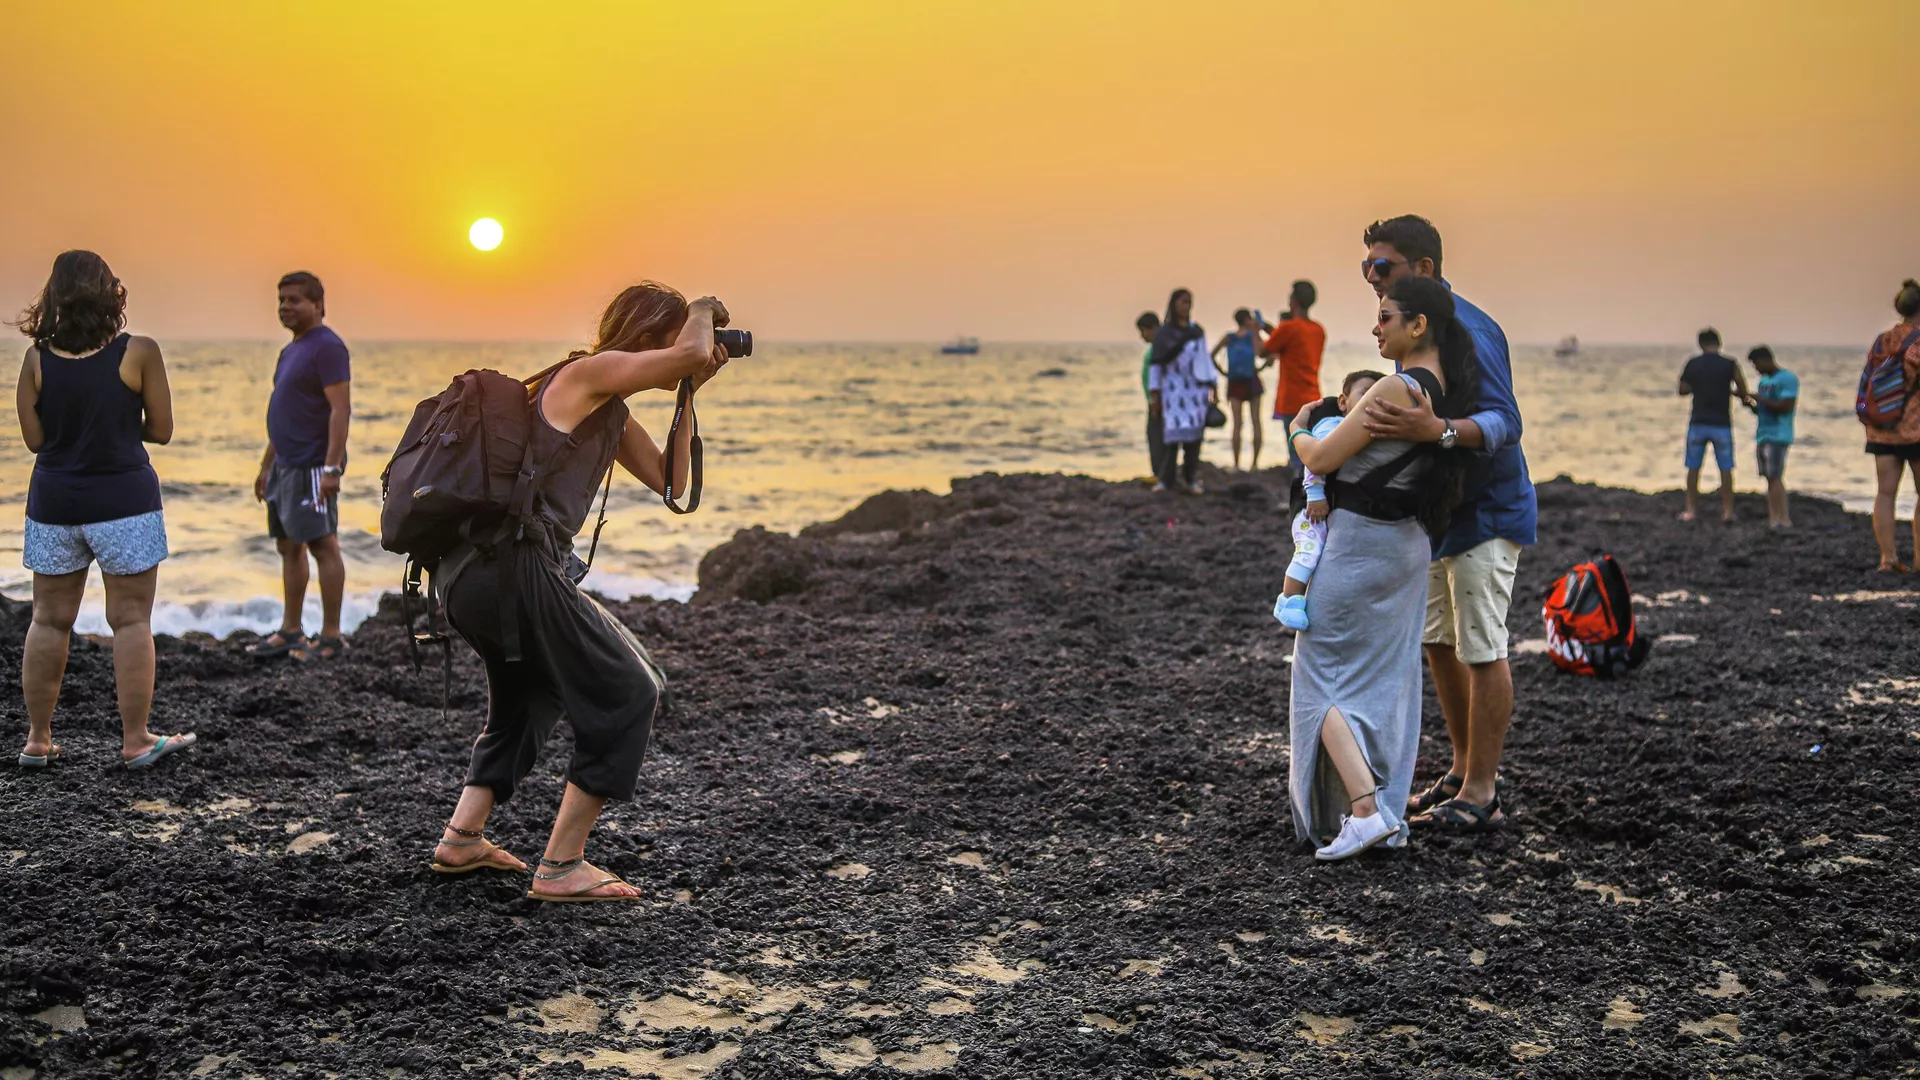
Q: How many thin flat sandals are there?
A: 4